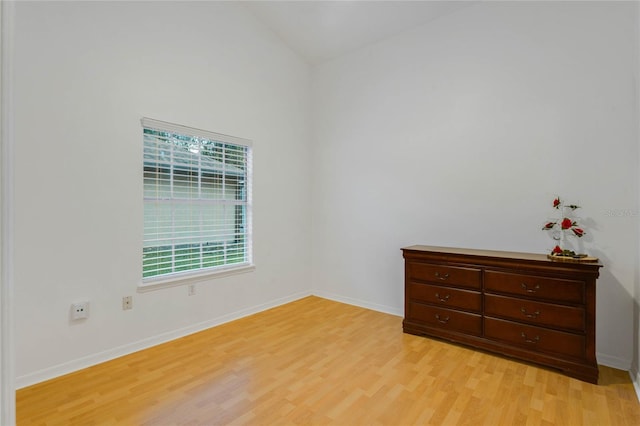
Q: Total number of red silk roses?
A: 5